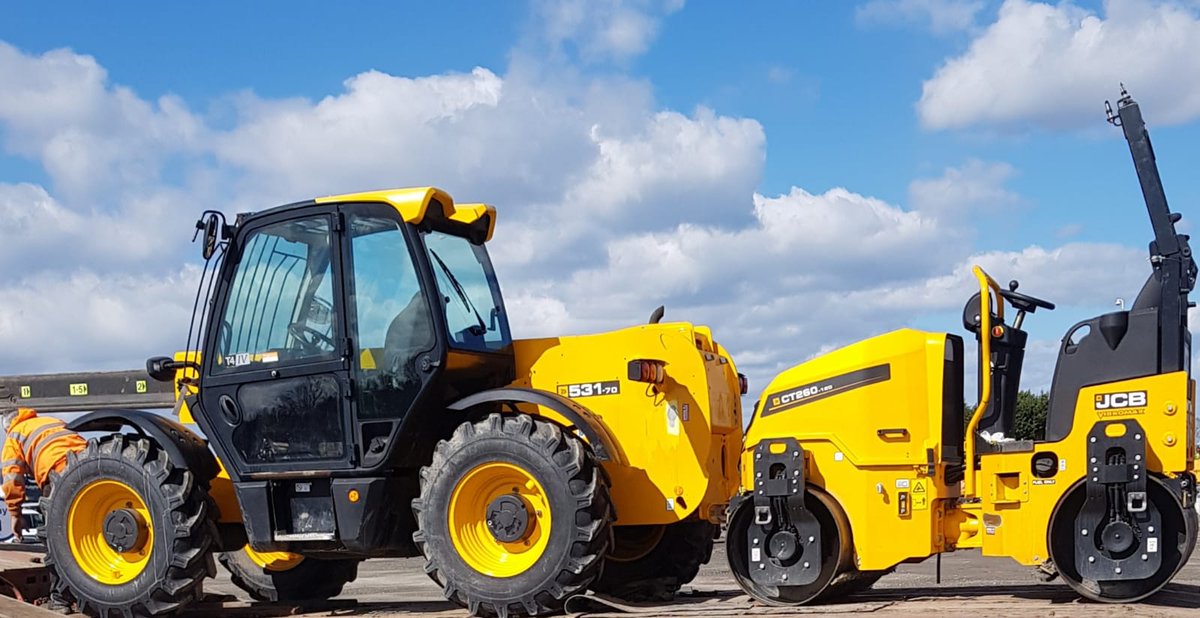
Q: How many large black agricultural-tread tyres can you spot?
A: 4